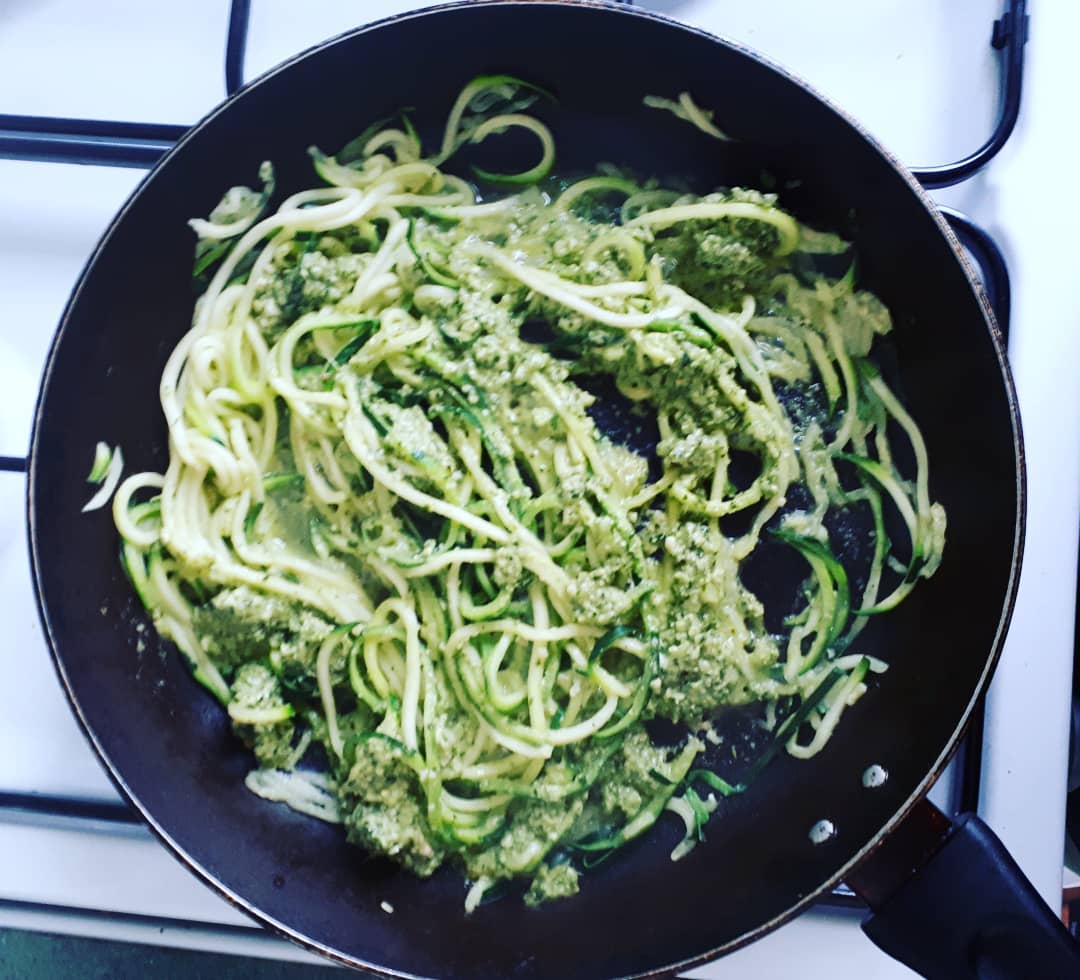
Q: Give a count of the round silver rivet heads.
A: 2